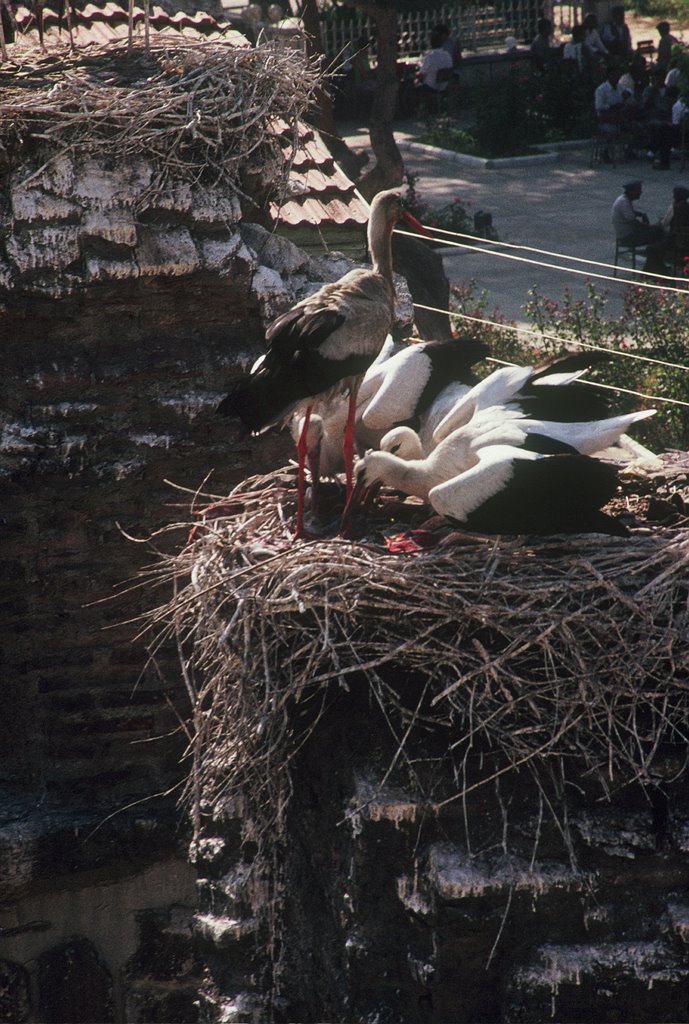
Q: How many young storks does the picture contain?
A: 3